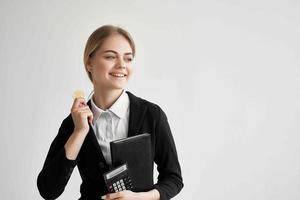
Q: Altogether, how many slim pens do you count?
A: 0